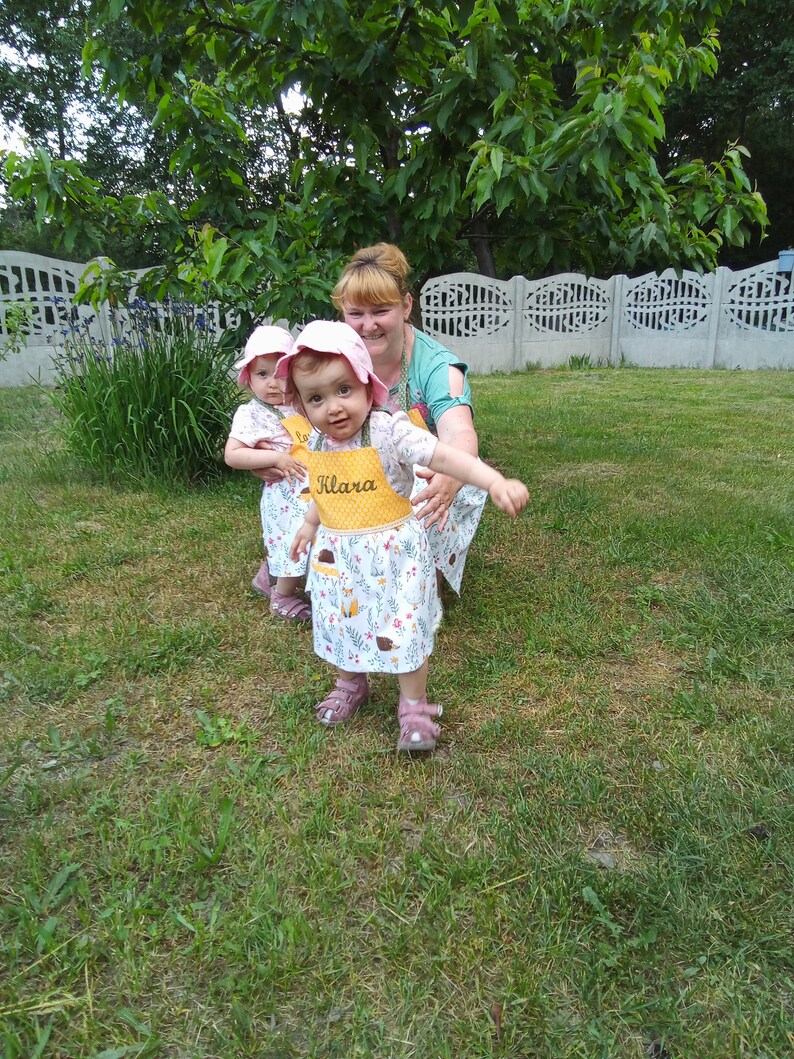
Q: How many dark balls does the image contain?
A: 0